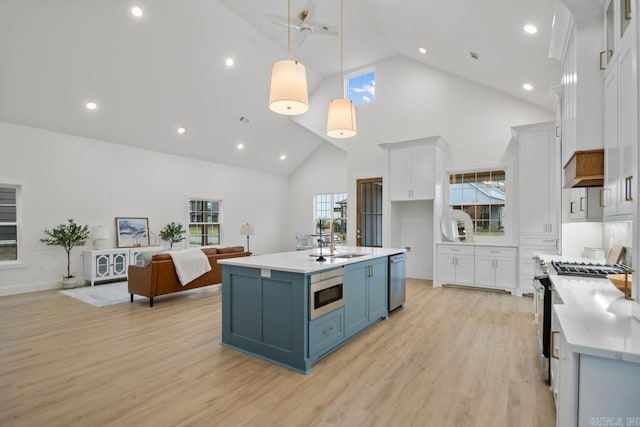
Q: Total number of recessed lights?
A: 9